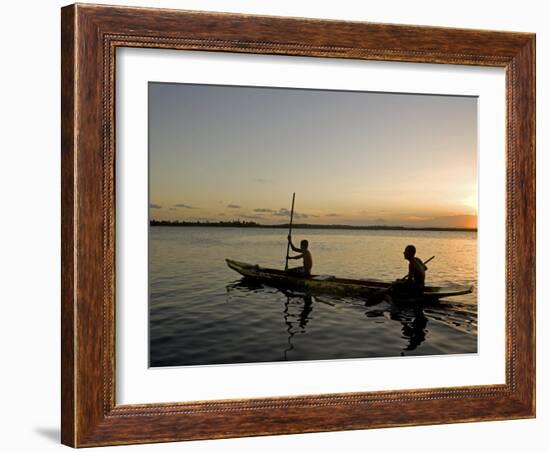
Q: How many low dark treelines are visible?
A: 1